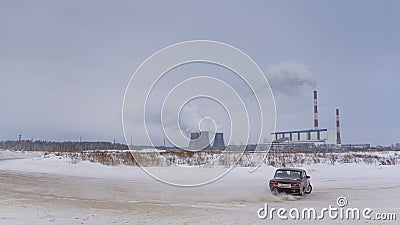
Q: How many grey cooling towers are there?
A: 3